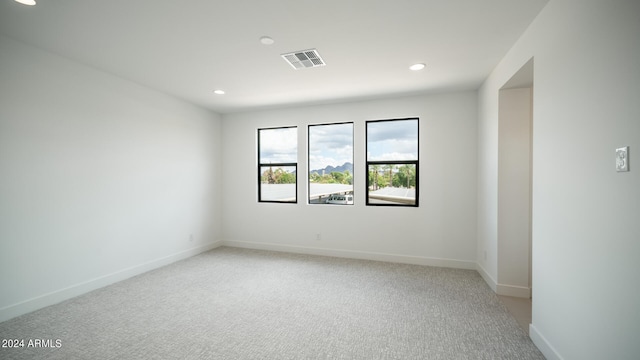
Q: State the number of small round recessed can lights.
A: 3